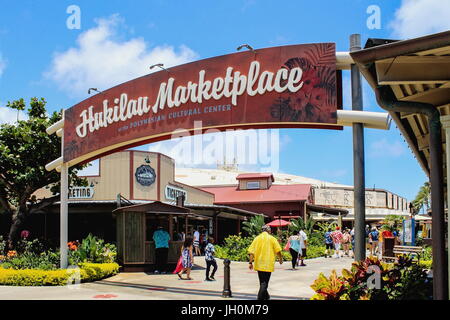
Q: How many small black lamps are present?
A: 3